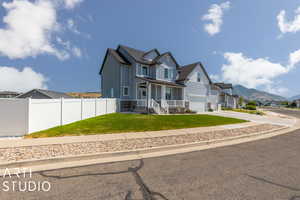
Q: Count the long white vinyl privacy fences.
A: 1